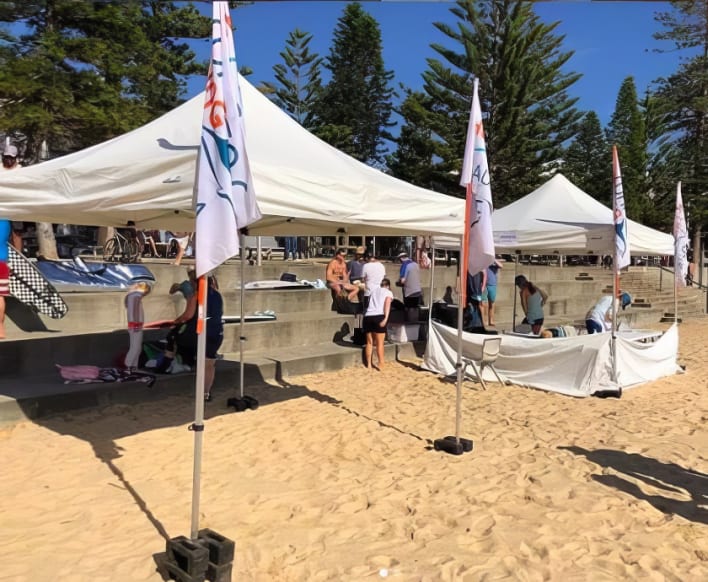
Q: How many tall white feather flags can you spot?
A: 4